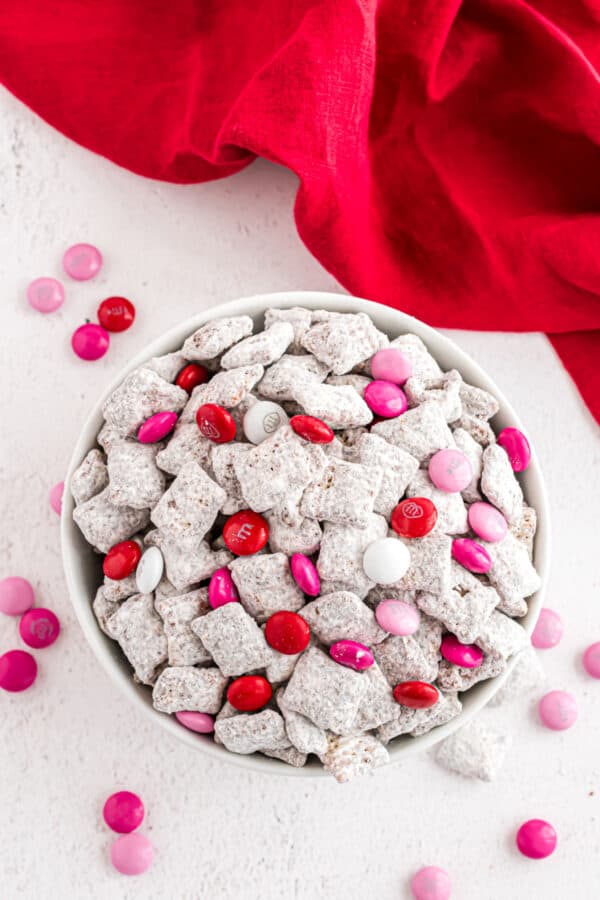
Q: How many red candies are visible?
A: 10